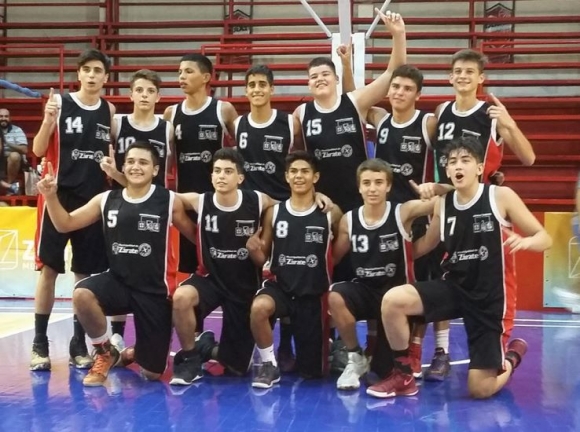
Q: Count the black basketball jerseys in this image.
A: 12